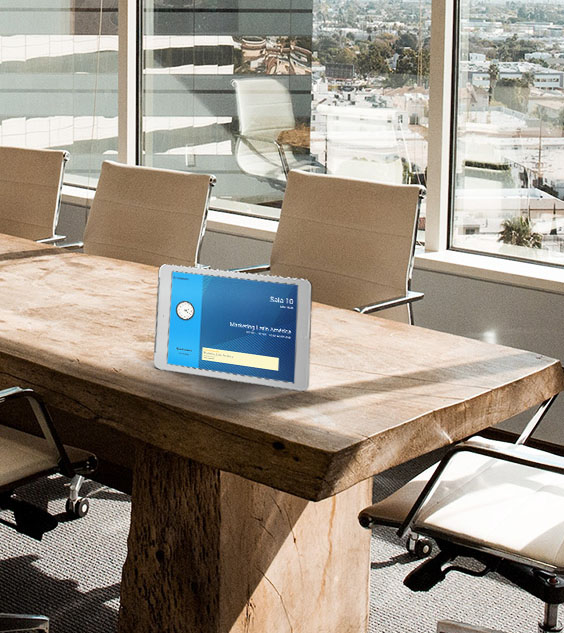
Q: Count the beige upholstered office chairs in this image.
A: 5